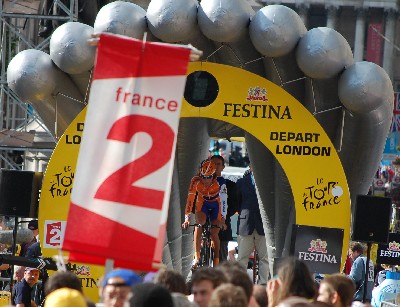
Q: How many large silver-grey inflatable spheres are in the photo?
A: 8